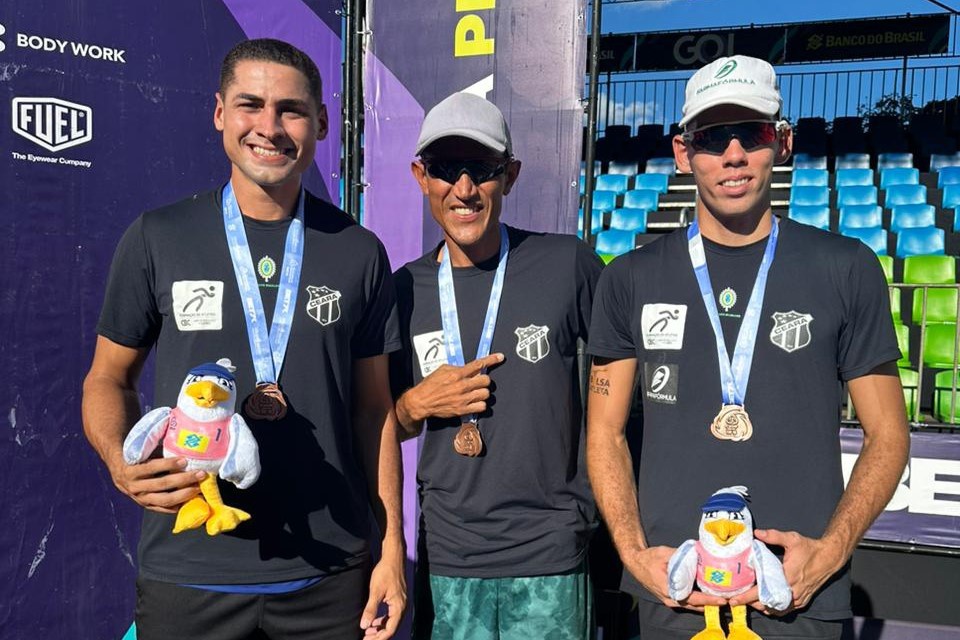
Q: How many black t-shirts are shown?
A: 3